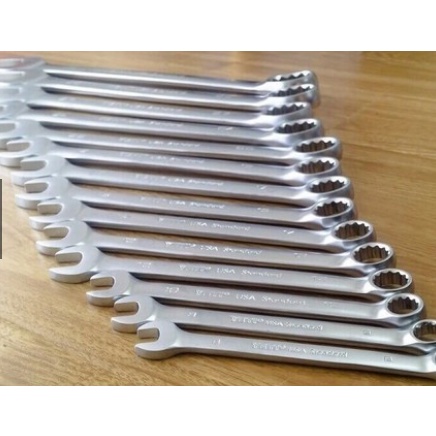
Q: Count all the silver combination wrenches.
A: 14